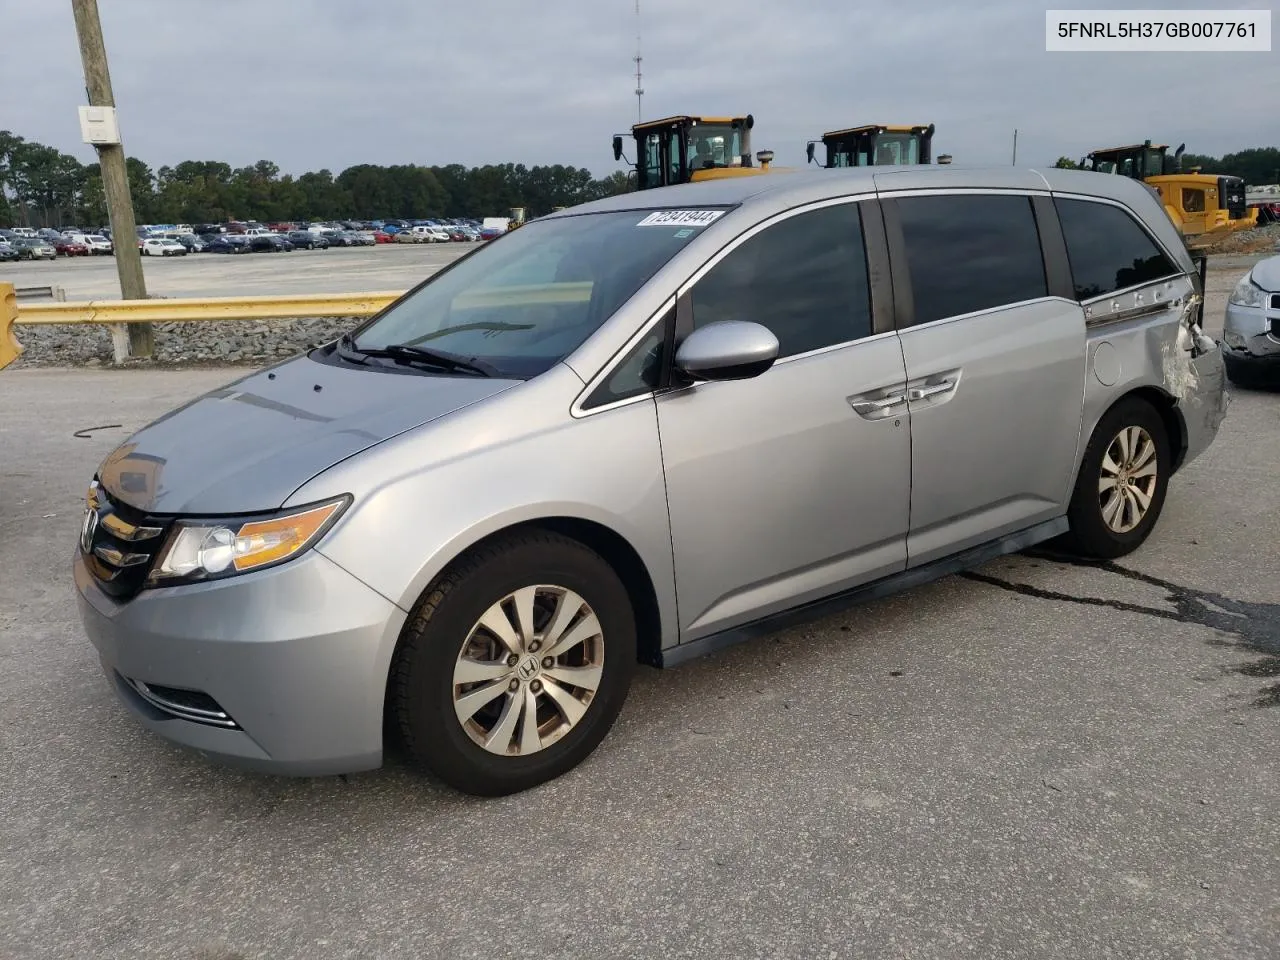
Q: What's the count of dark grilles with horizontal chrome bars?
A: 1